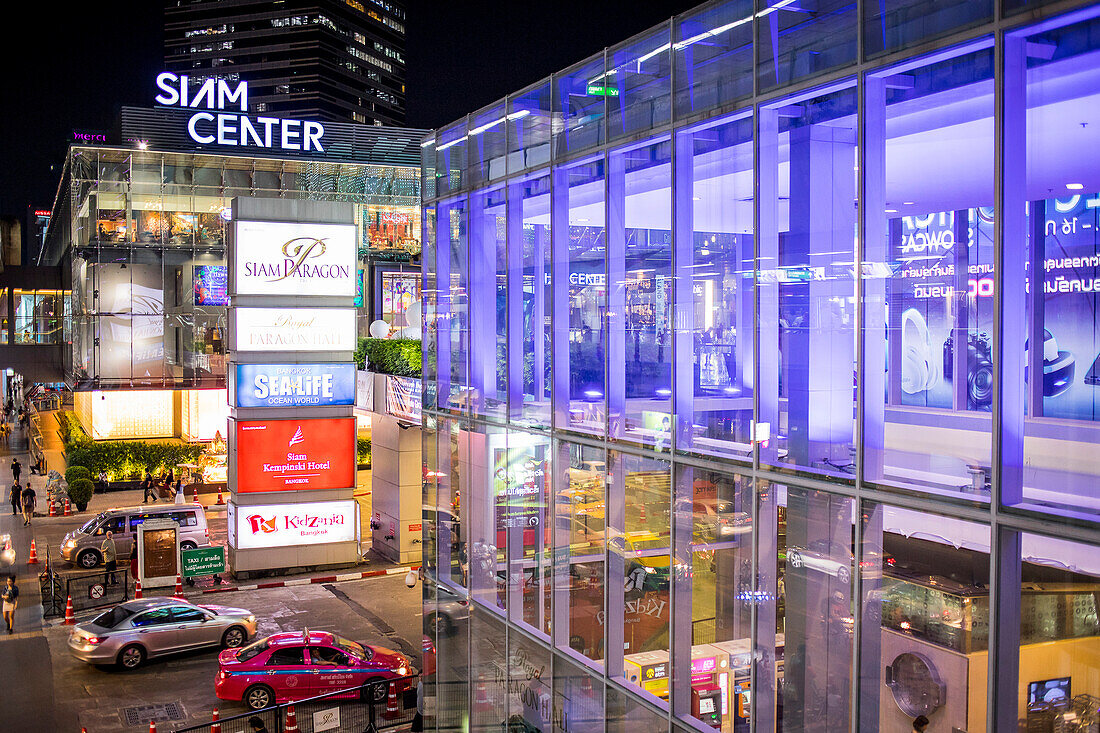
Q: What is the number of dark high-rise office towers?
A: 1